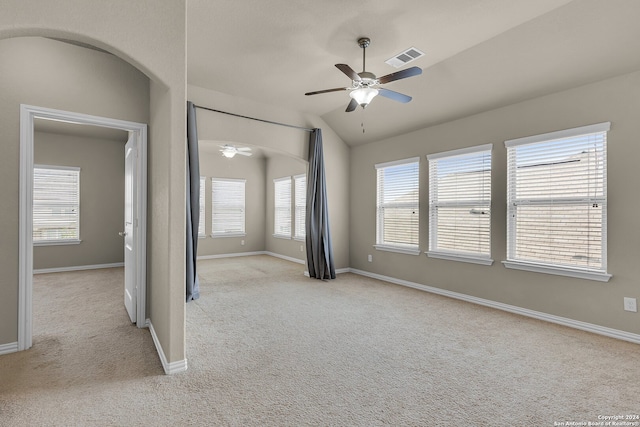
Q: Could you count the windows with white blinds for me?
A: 8